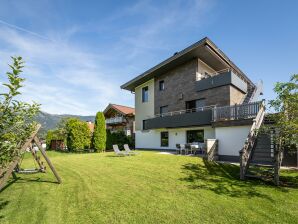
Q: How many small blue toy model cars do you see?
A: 0